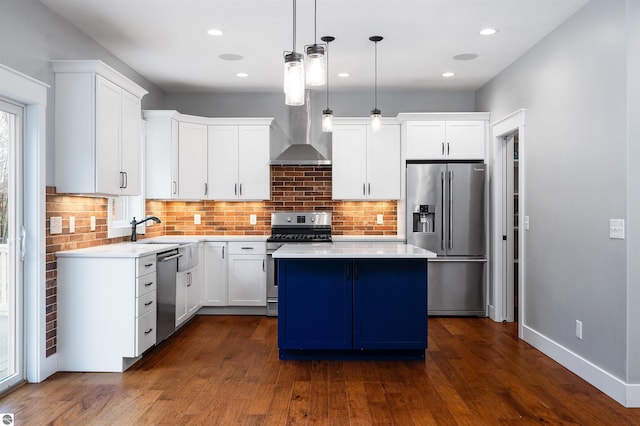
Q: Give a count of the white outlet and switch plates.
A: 10